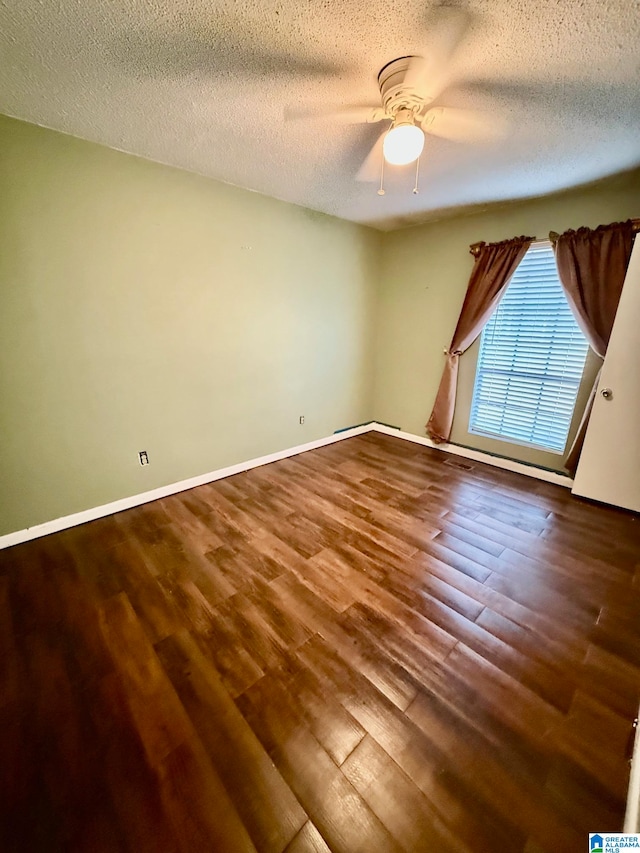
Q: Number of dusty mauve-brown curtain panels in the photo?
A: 2